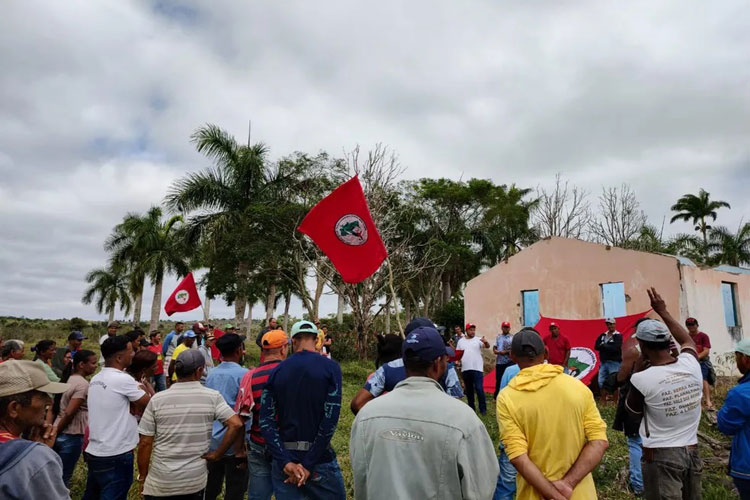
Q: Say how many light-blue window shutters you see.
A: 3